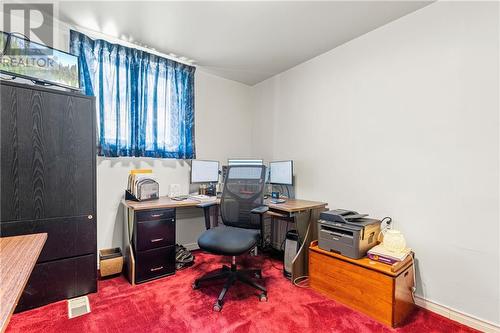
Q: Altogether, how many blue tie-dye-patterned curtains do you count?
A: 2